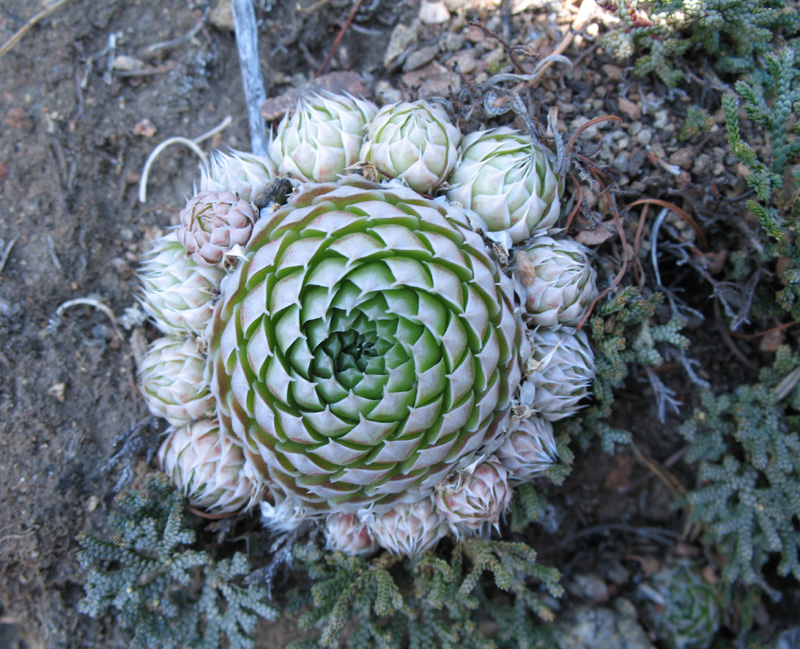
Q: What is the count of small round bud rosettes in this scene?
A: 14